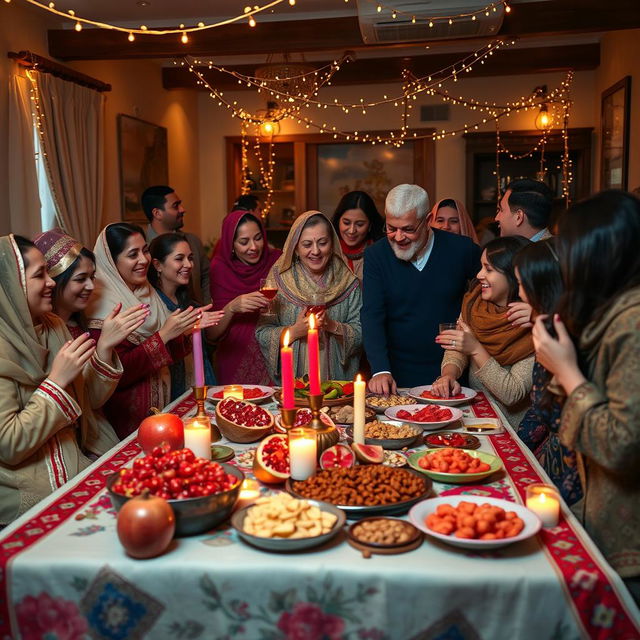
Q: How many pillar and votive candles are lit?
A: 5